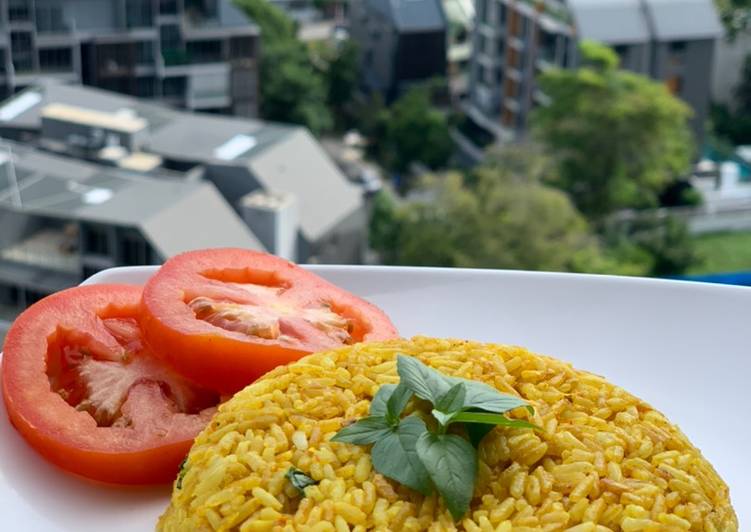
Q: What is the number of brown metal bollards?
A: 0